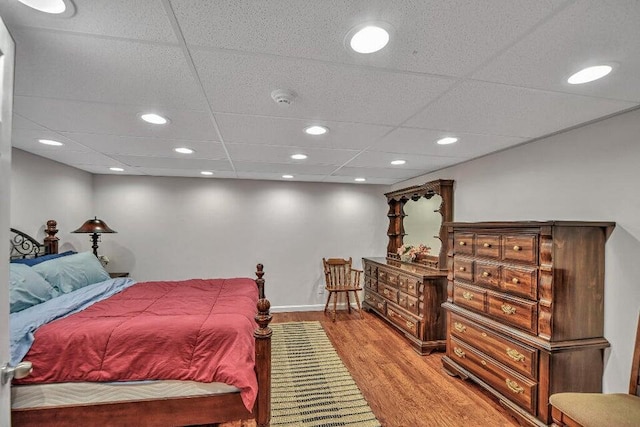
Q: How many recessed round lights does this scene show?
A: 14